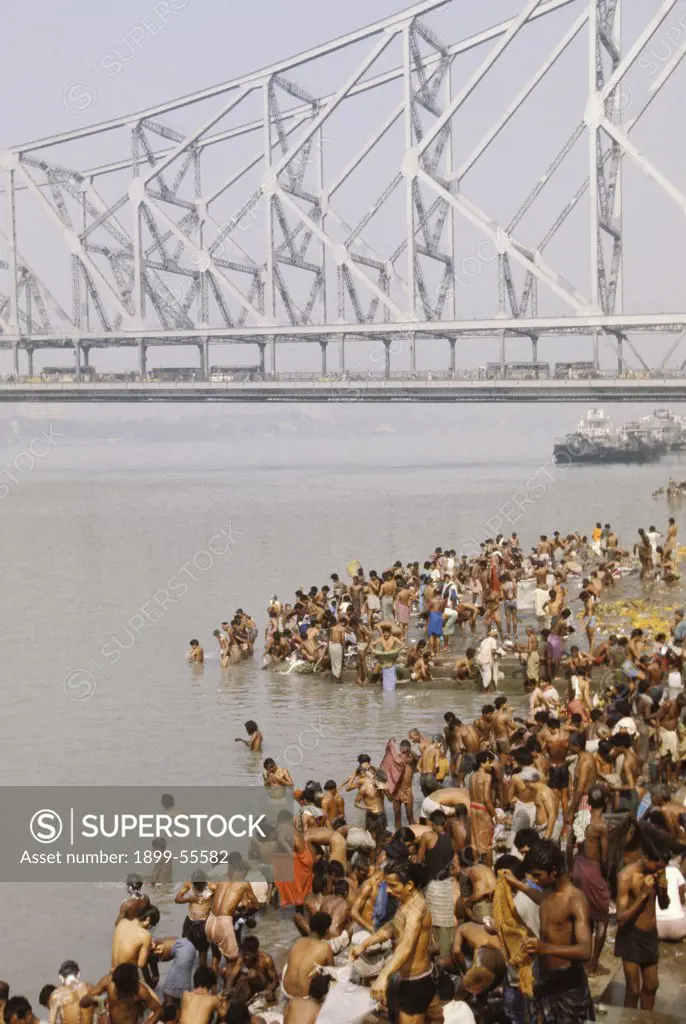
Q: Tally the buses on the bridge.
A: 5